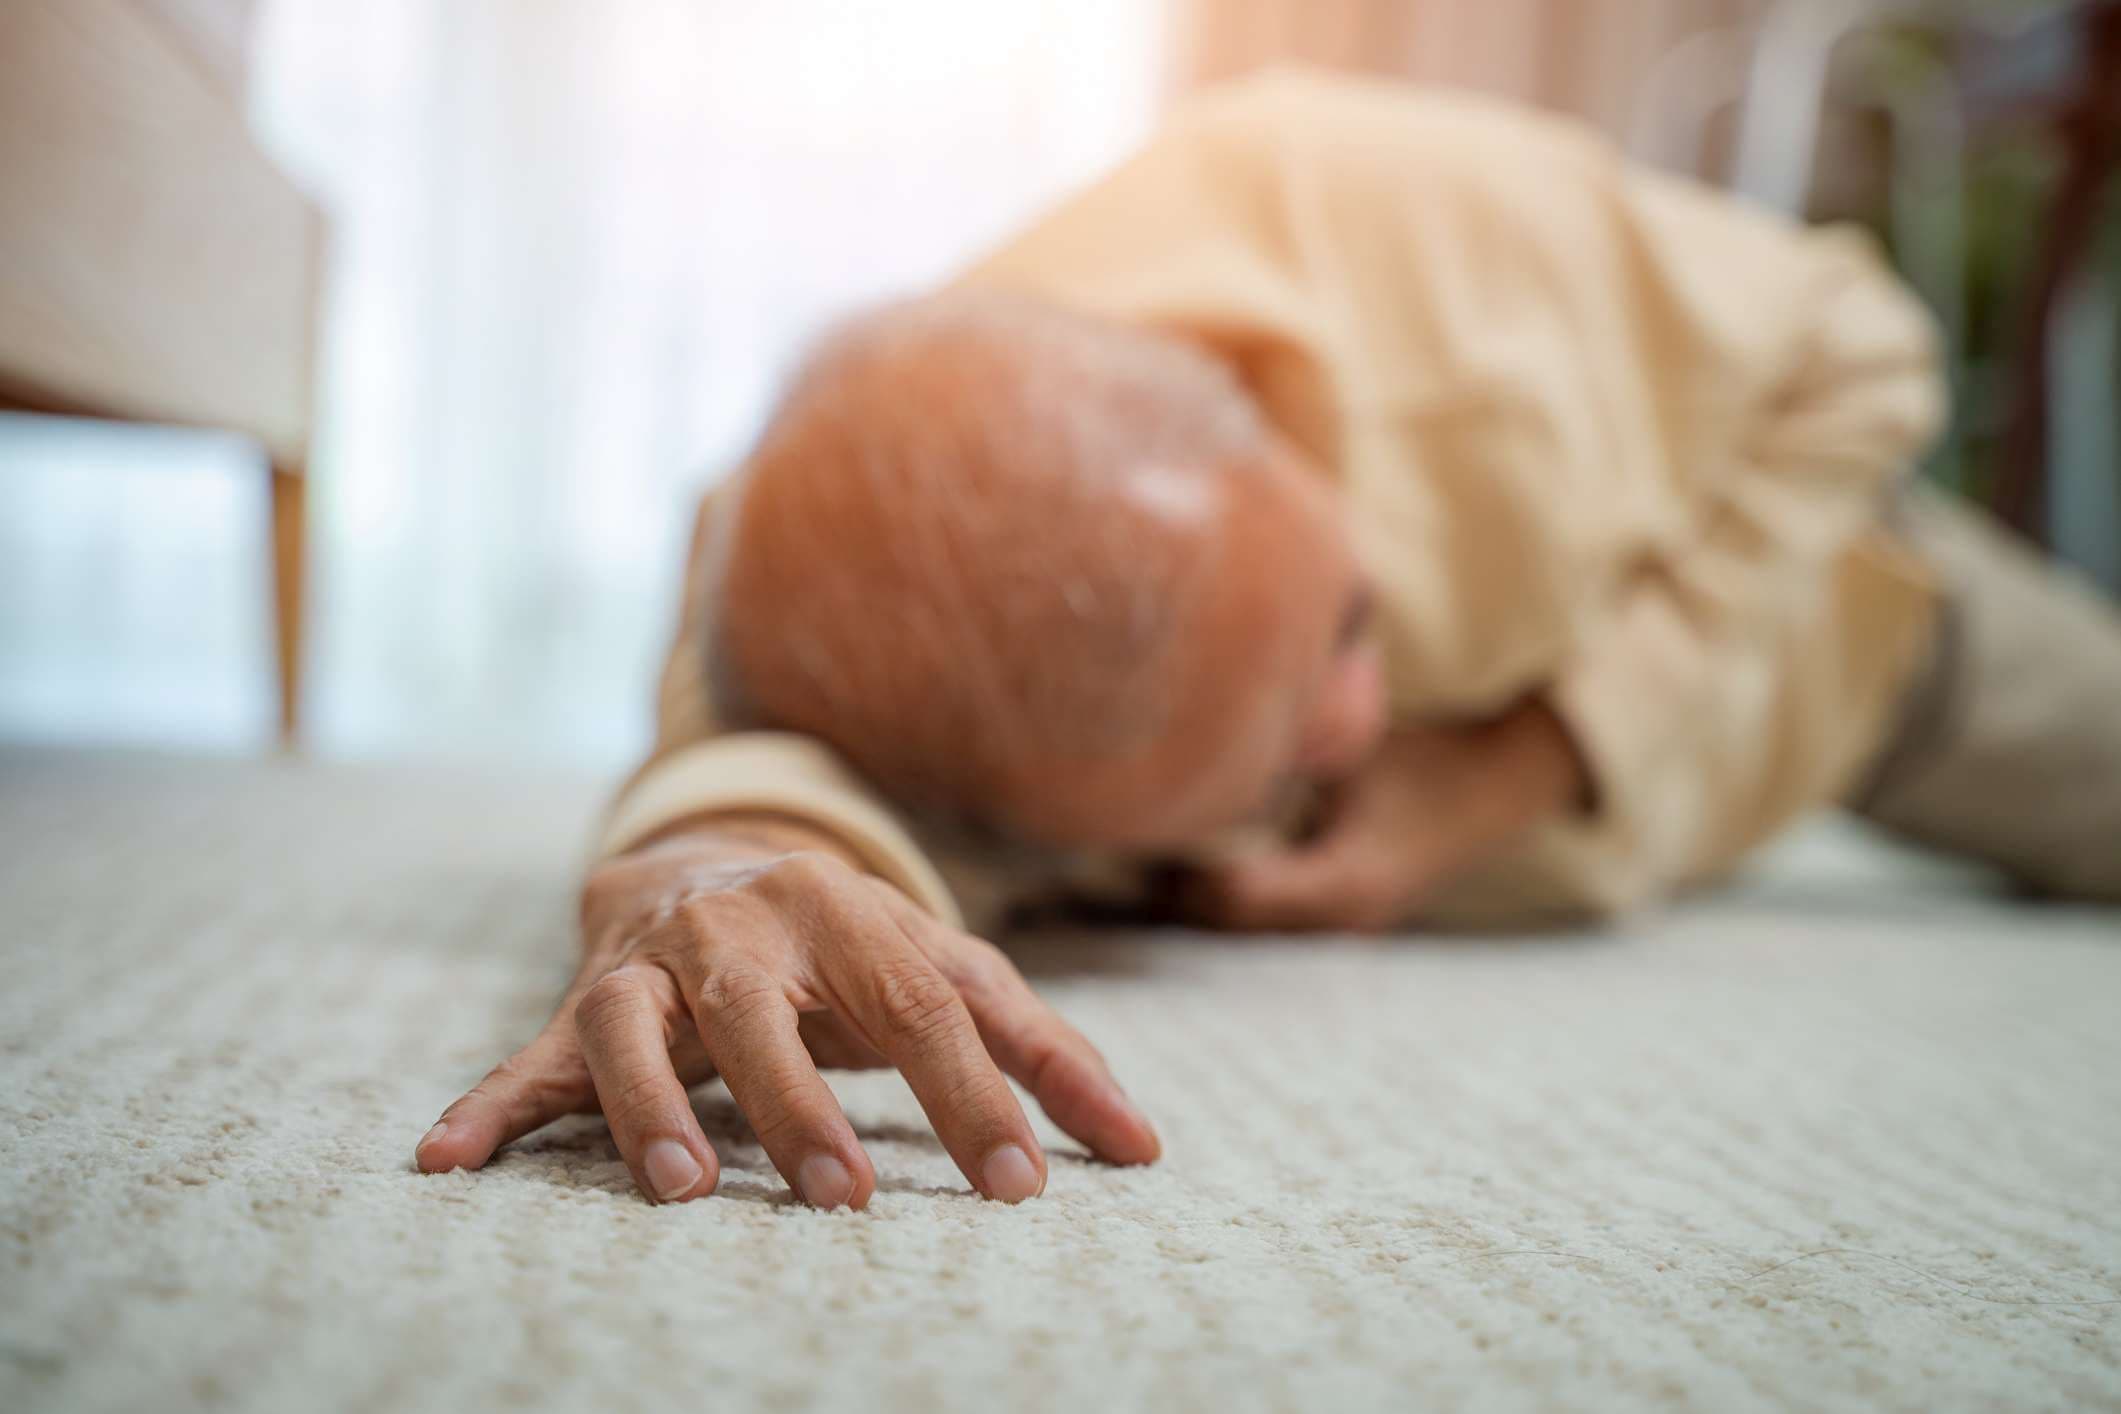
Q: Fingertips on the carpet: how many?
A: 5